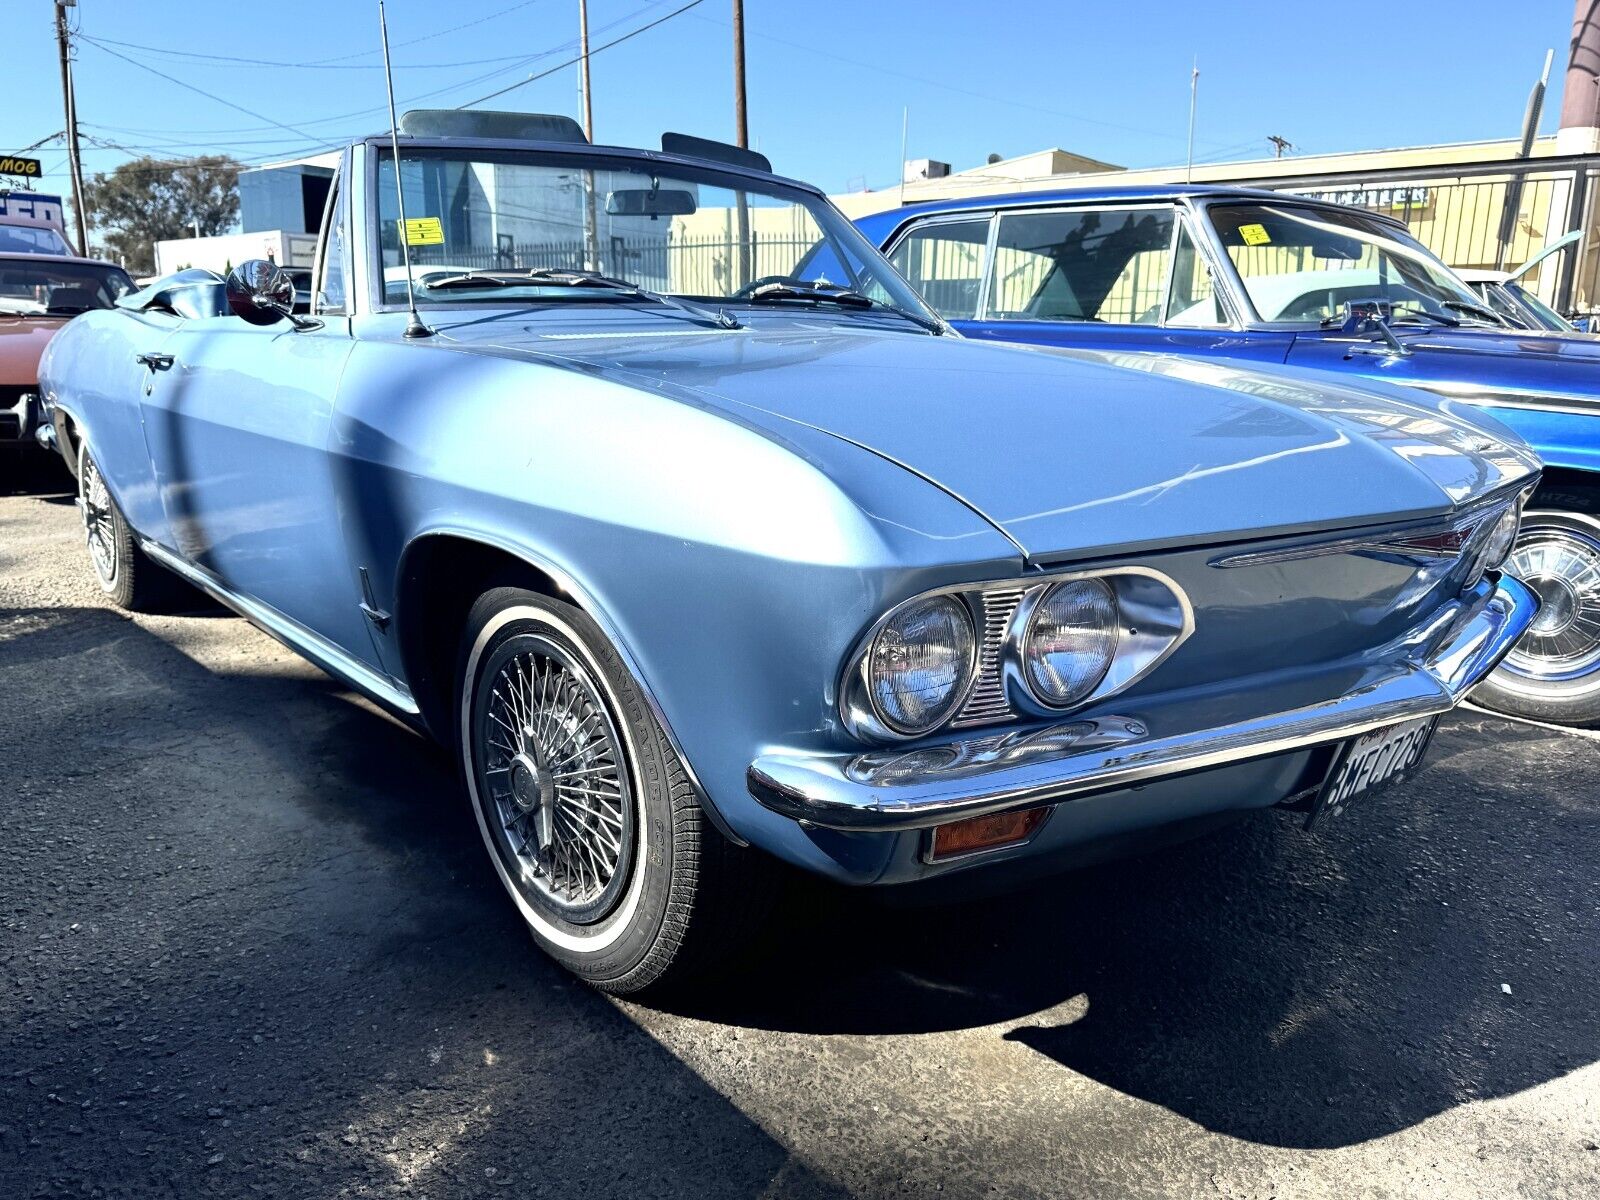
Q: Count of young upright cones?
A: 0